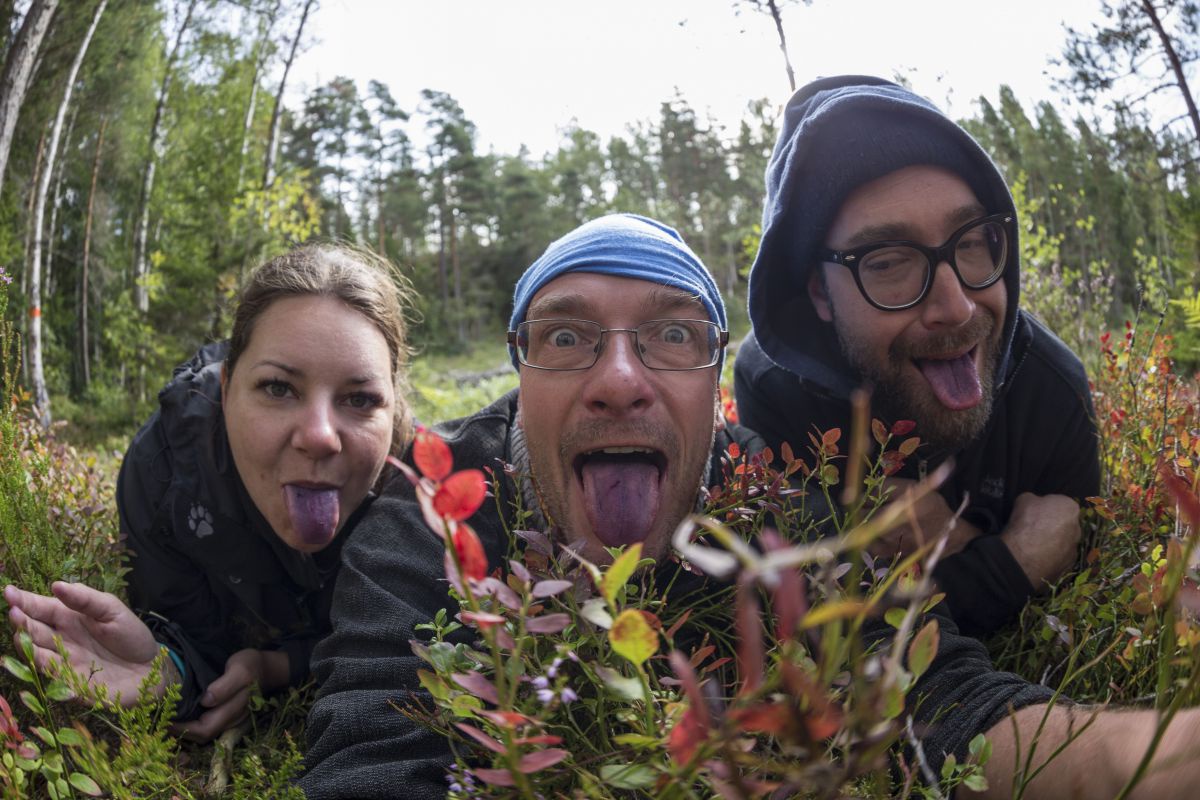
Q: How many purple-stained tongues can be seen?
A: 3